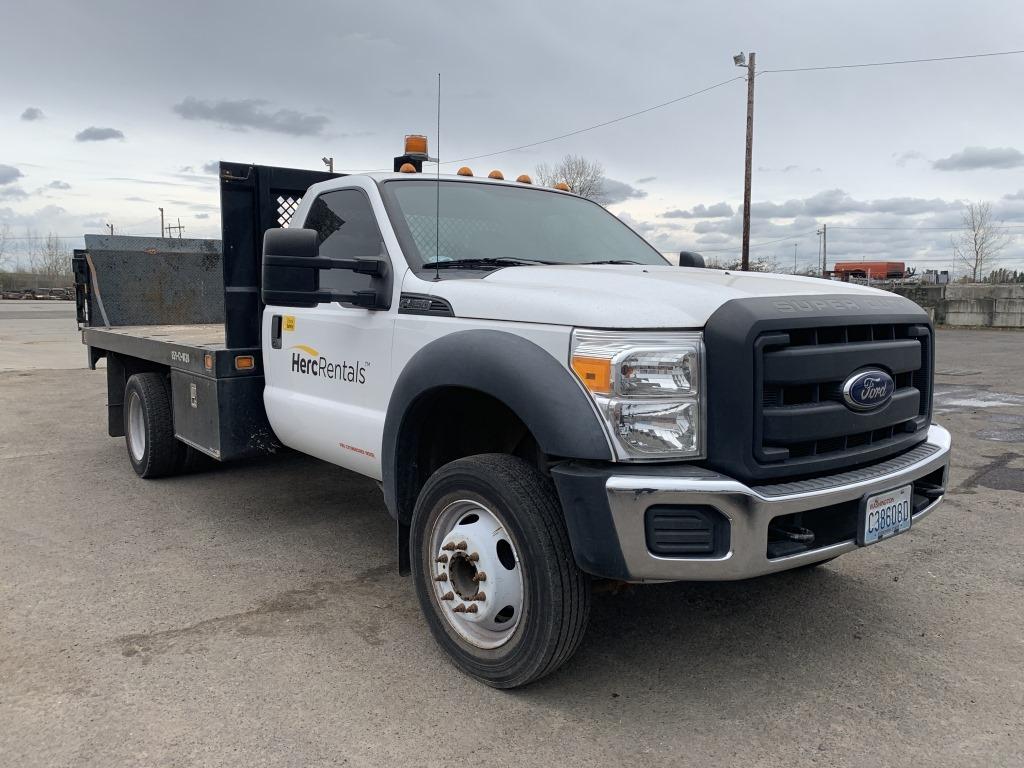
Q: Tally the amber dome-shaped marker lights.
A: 5